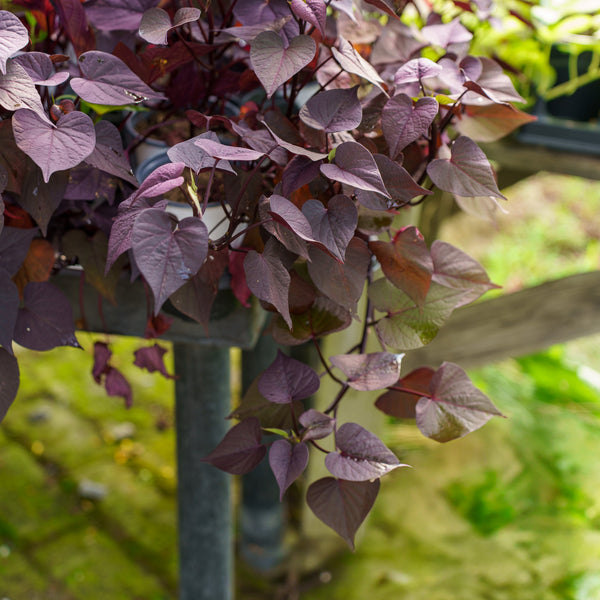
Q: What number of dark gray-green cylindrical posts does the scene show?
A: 2